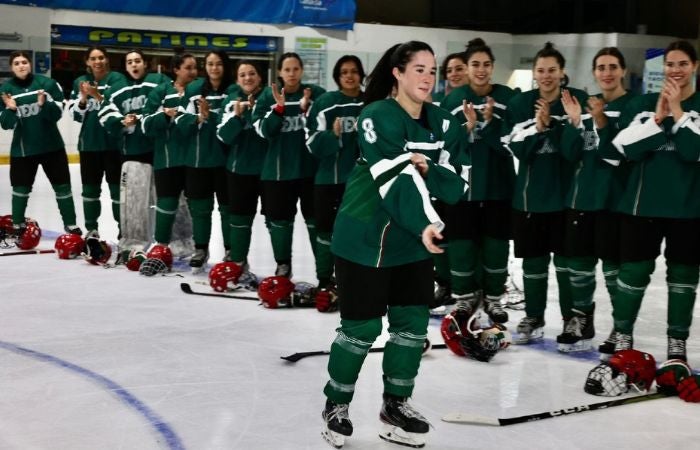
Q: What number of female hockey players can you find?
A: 14